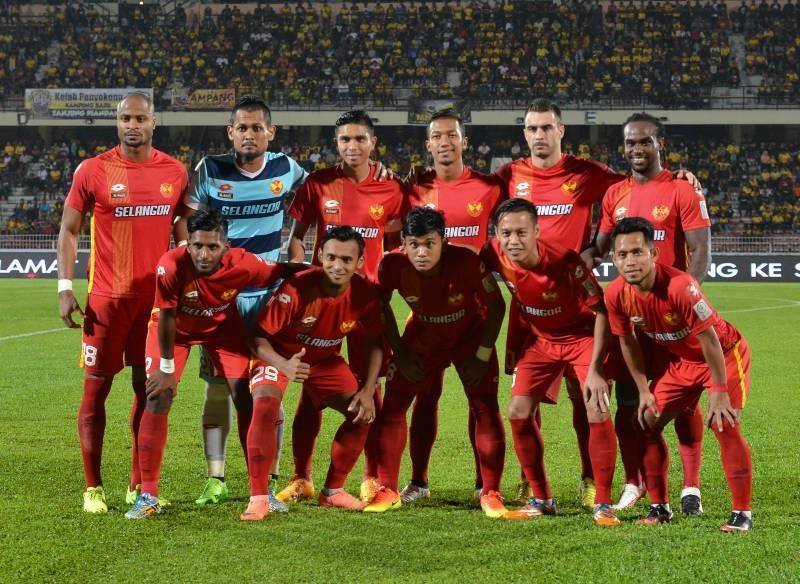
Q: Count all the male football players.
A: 11